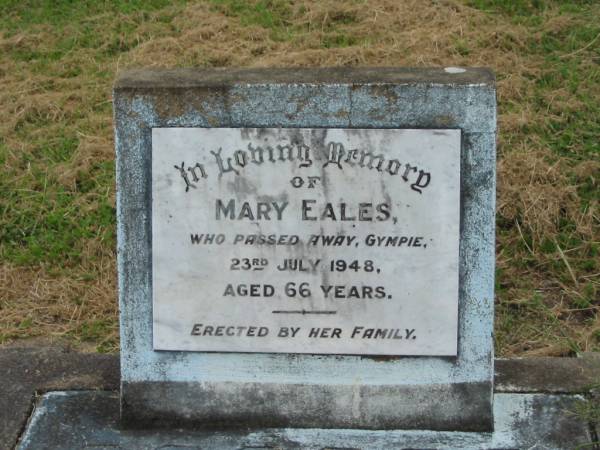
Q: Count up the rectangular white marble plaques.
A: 1